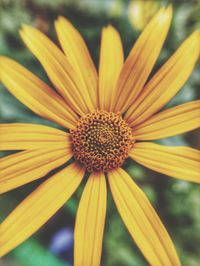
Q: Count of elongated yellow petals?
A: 13